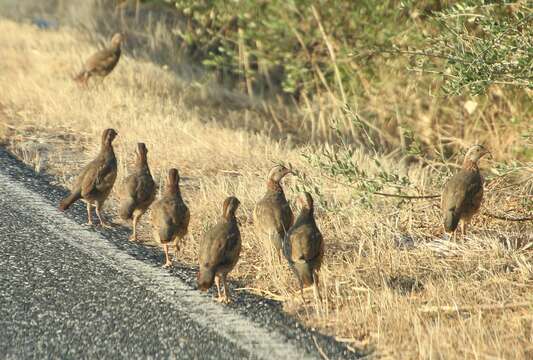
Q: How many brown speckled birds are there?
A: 8